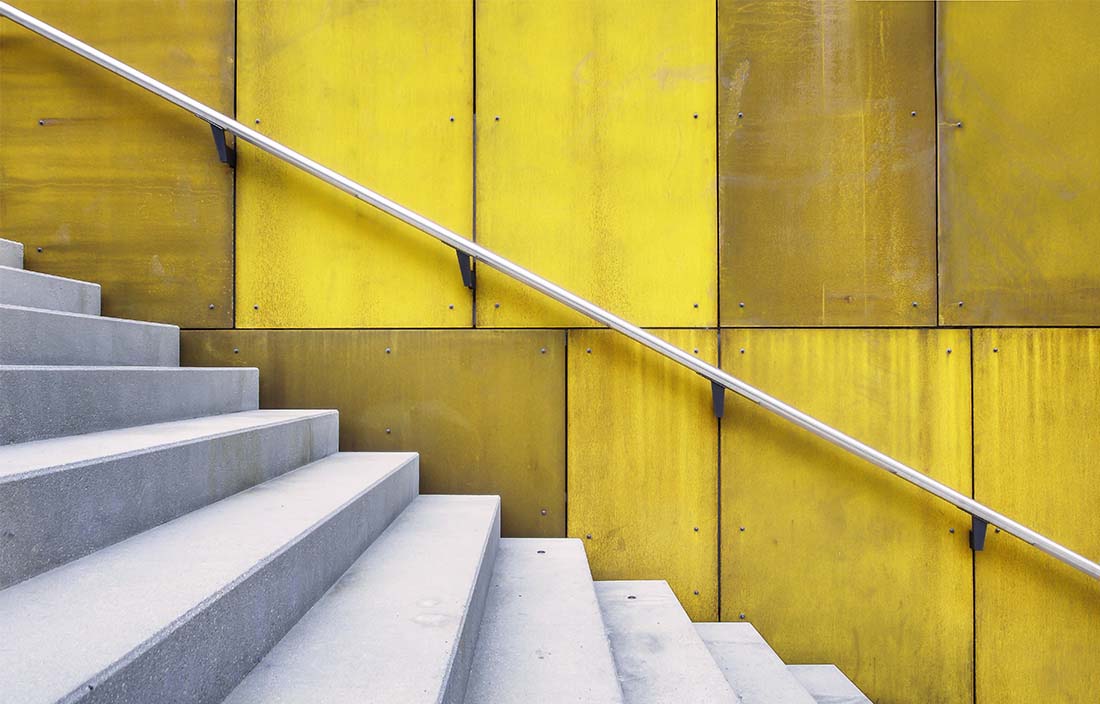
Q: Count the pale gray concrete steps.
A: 11